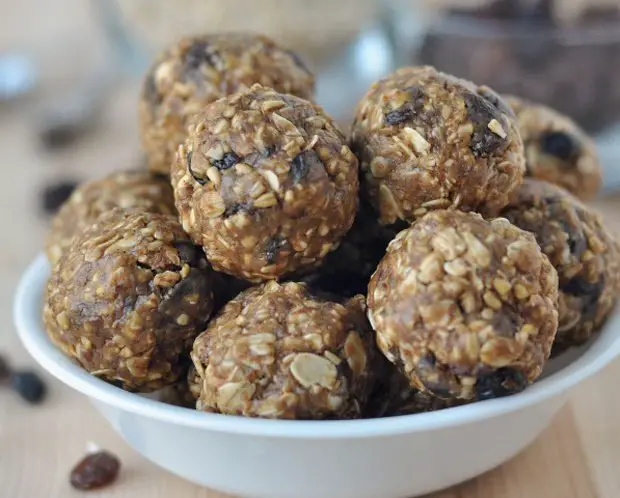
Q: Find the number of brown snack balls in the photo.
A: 9